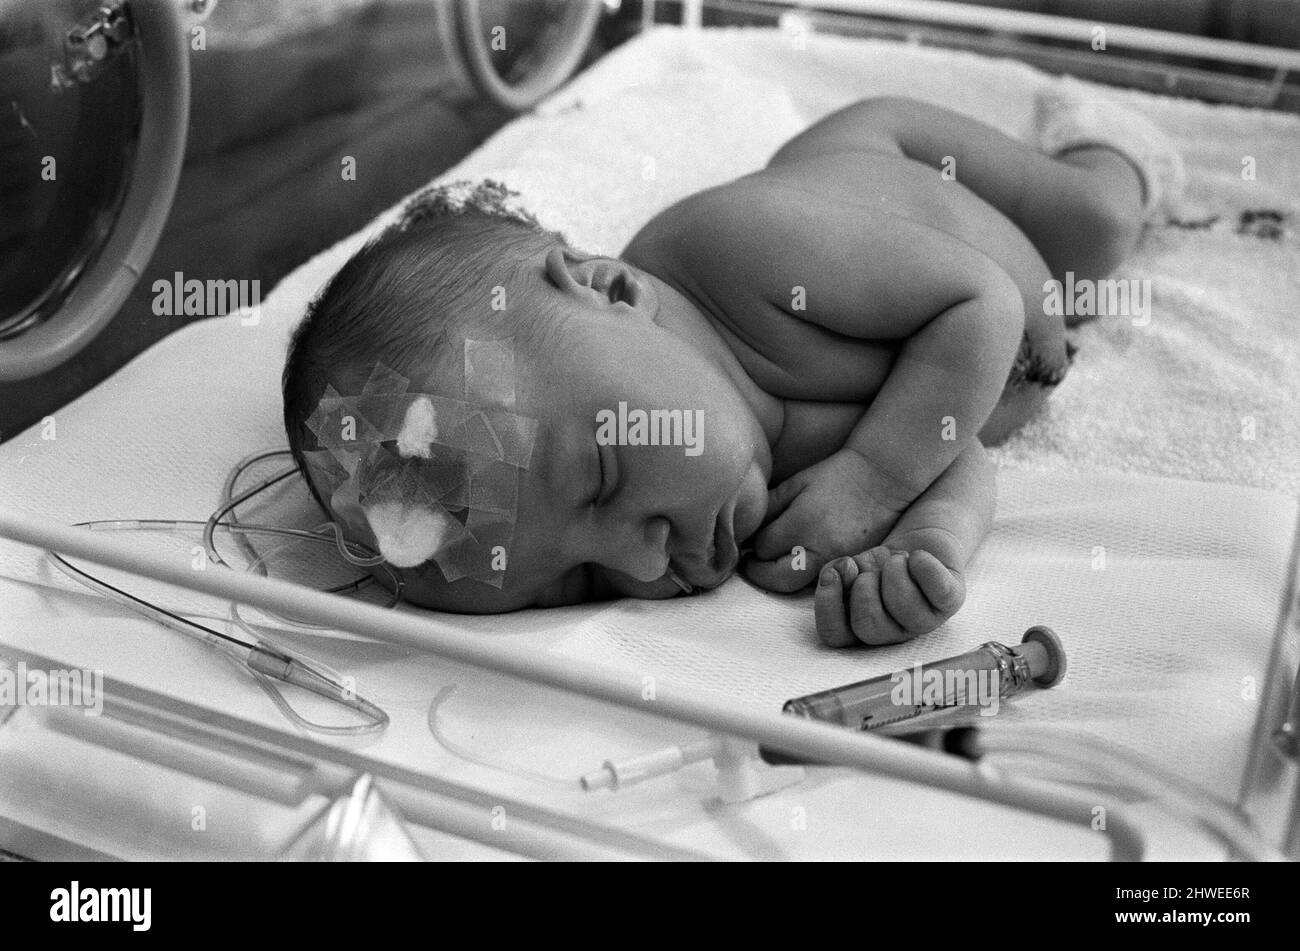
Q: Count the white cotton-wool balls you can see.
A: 2